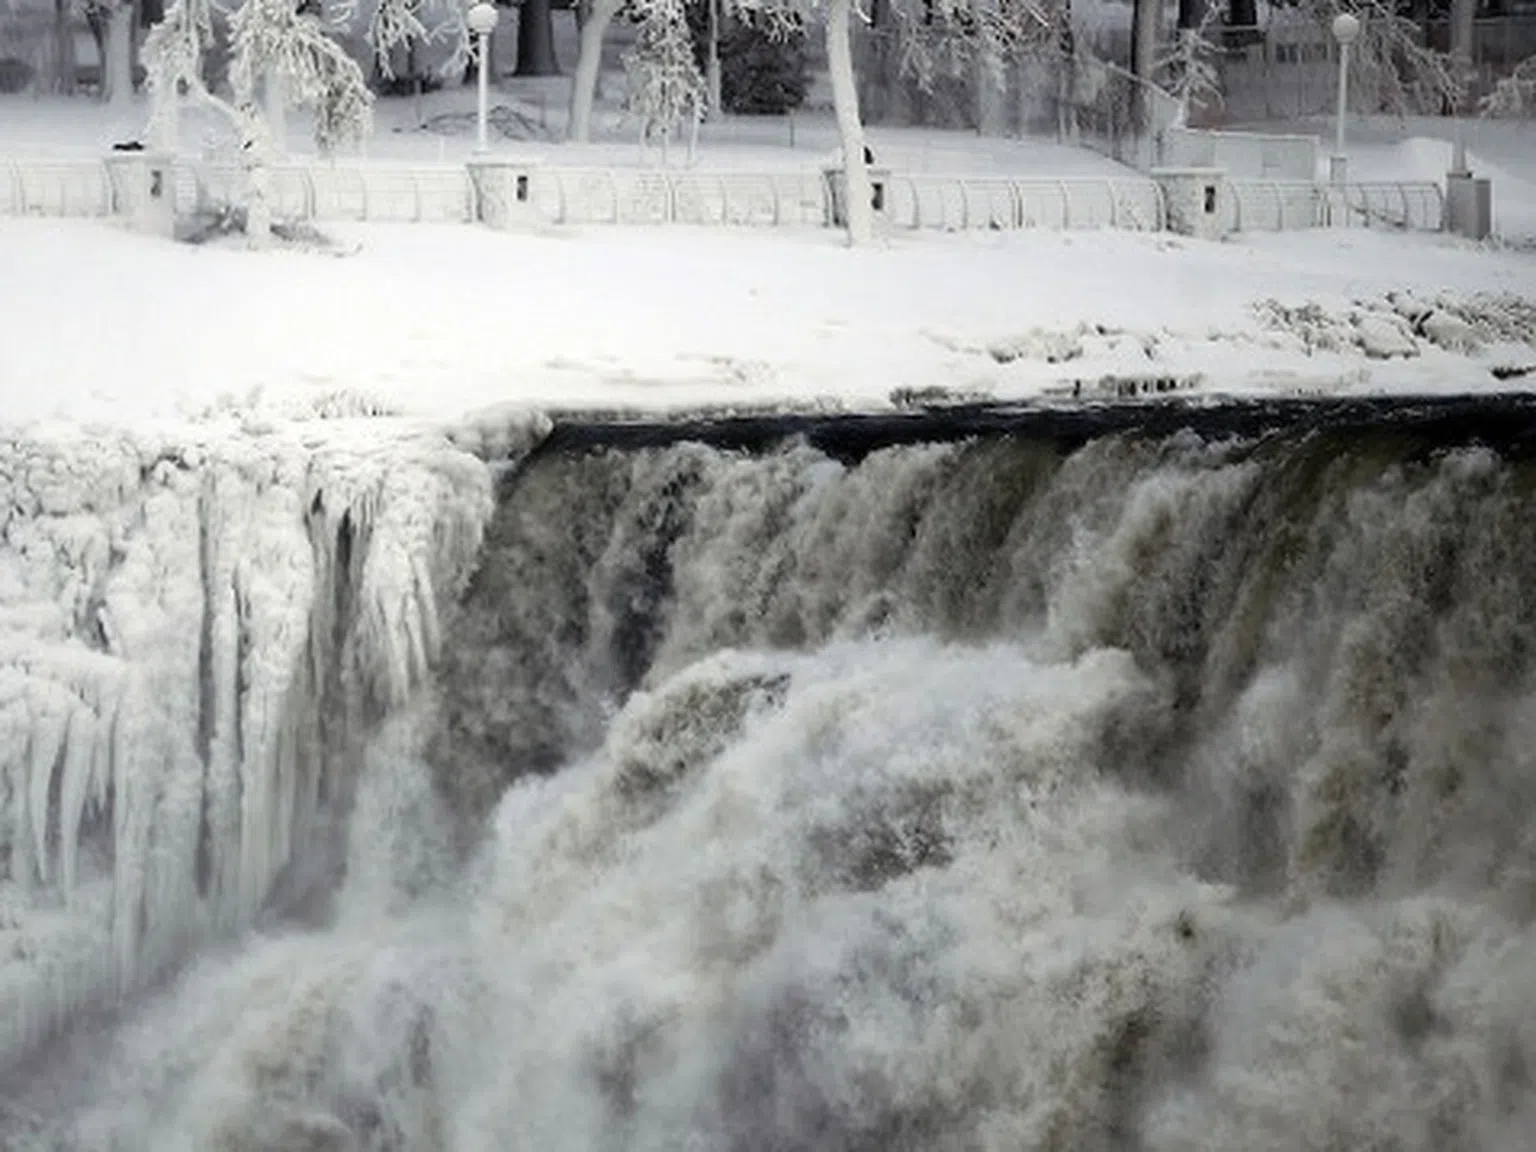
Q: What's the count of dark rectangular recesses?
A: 4